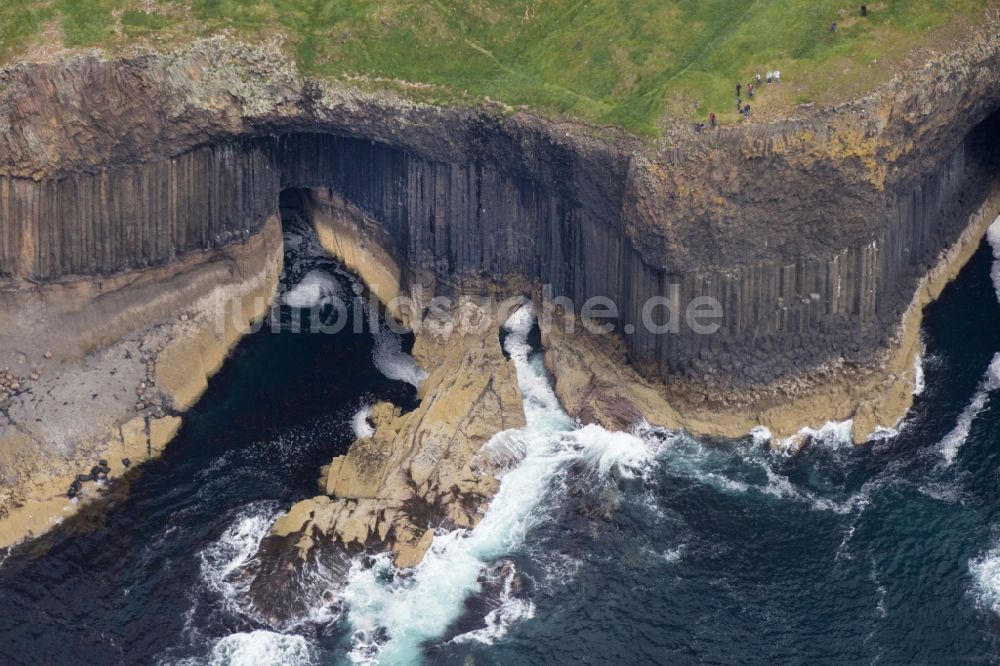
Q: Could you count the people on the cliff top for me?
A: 11